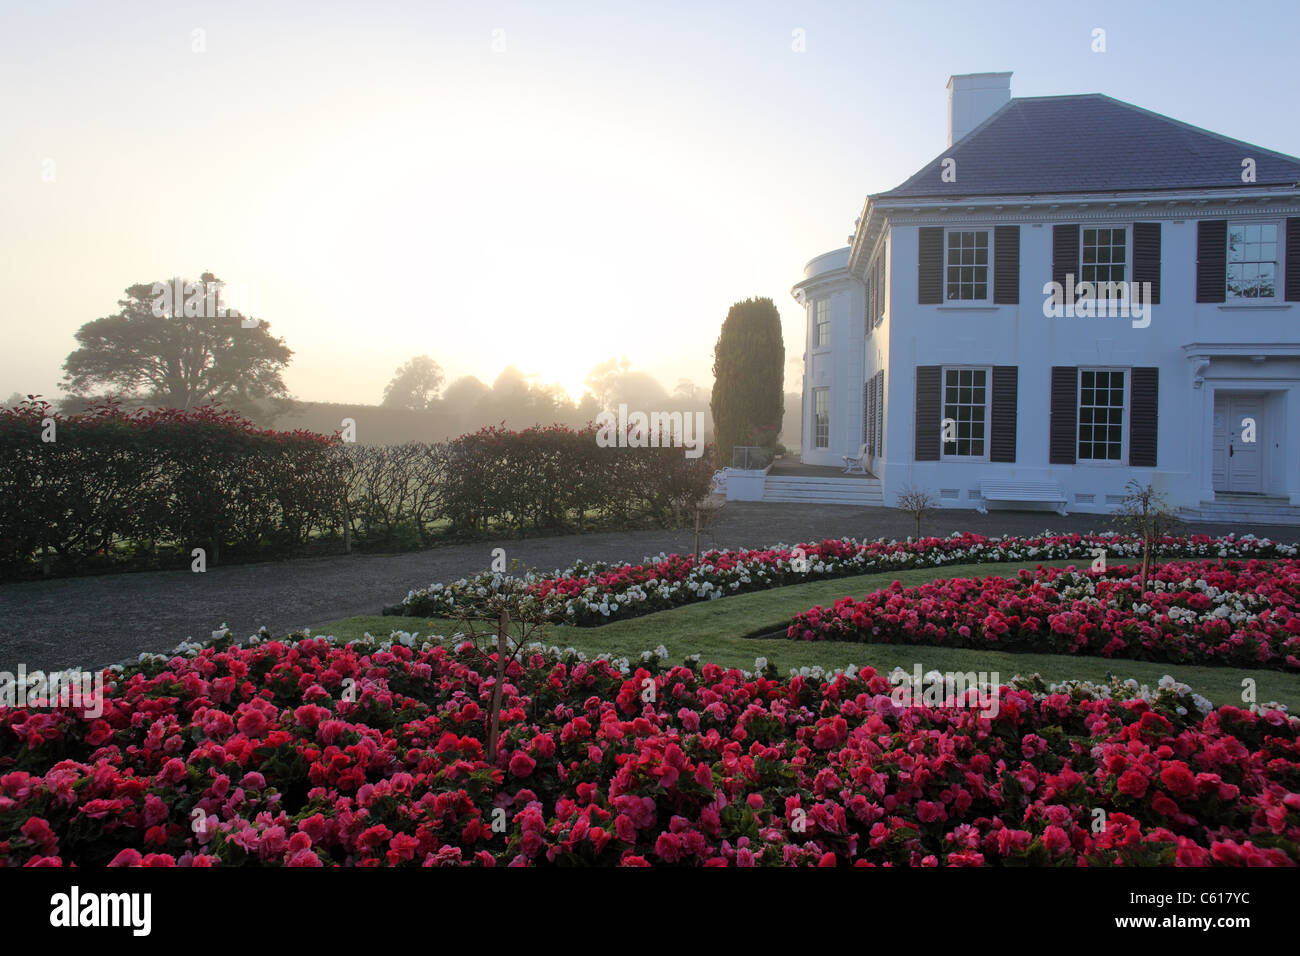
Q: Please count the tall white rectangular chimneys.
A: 1